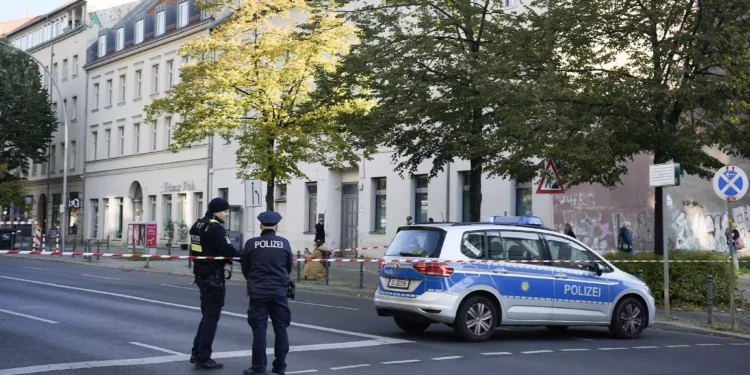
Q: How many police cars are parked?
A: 1